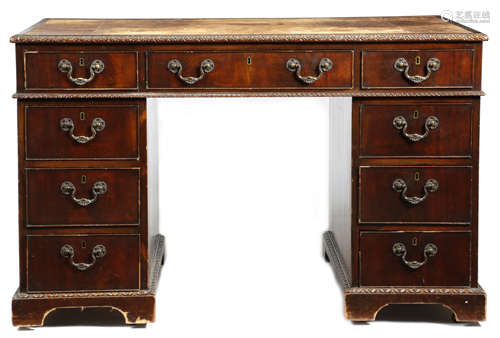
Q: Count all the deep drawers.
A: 6